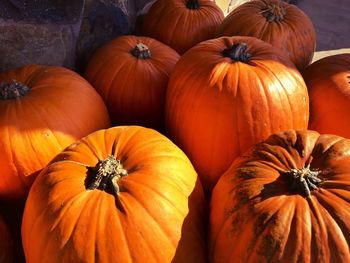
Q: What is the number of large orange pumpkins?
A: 8